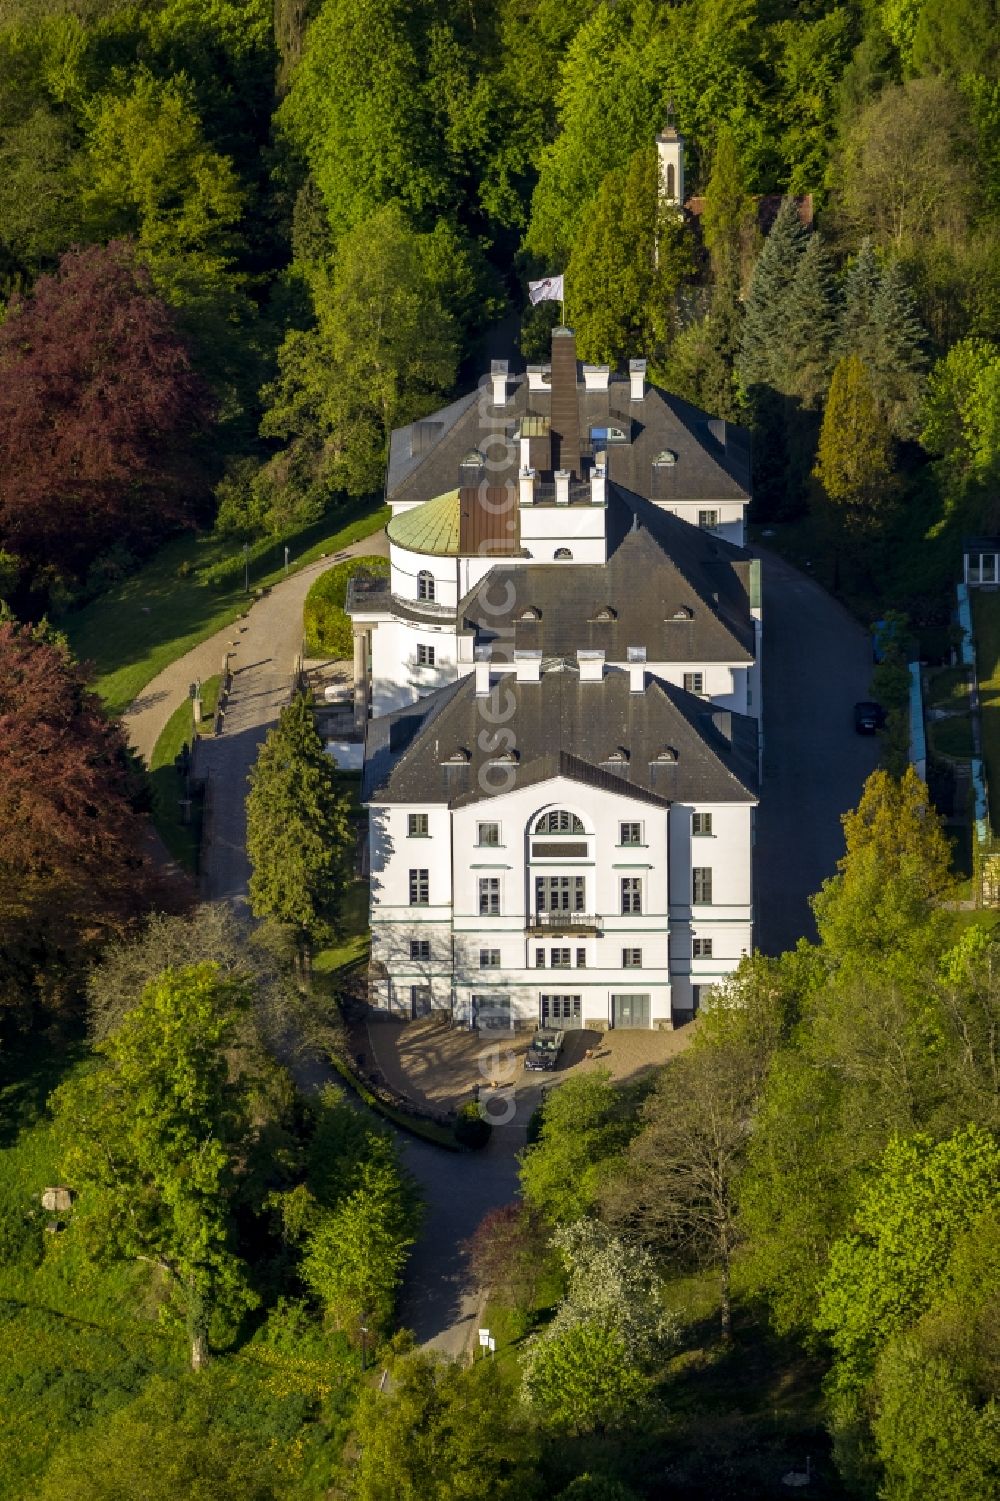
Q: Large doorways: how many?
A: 3